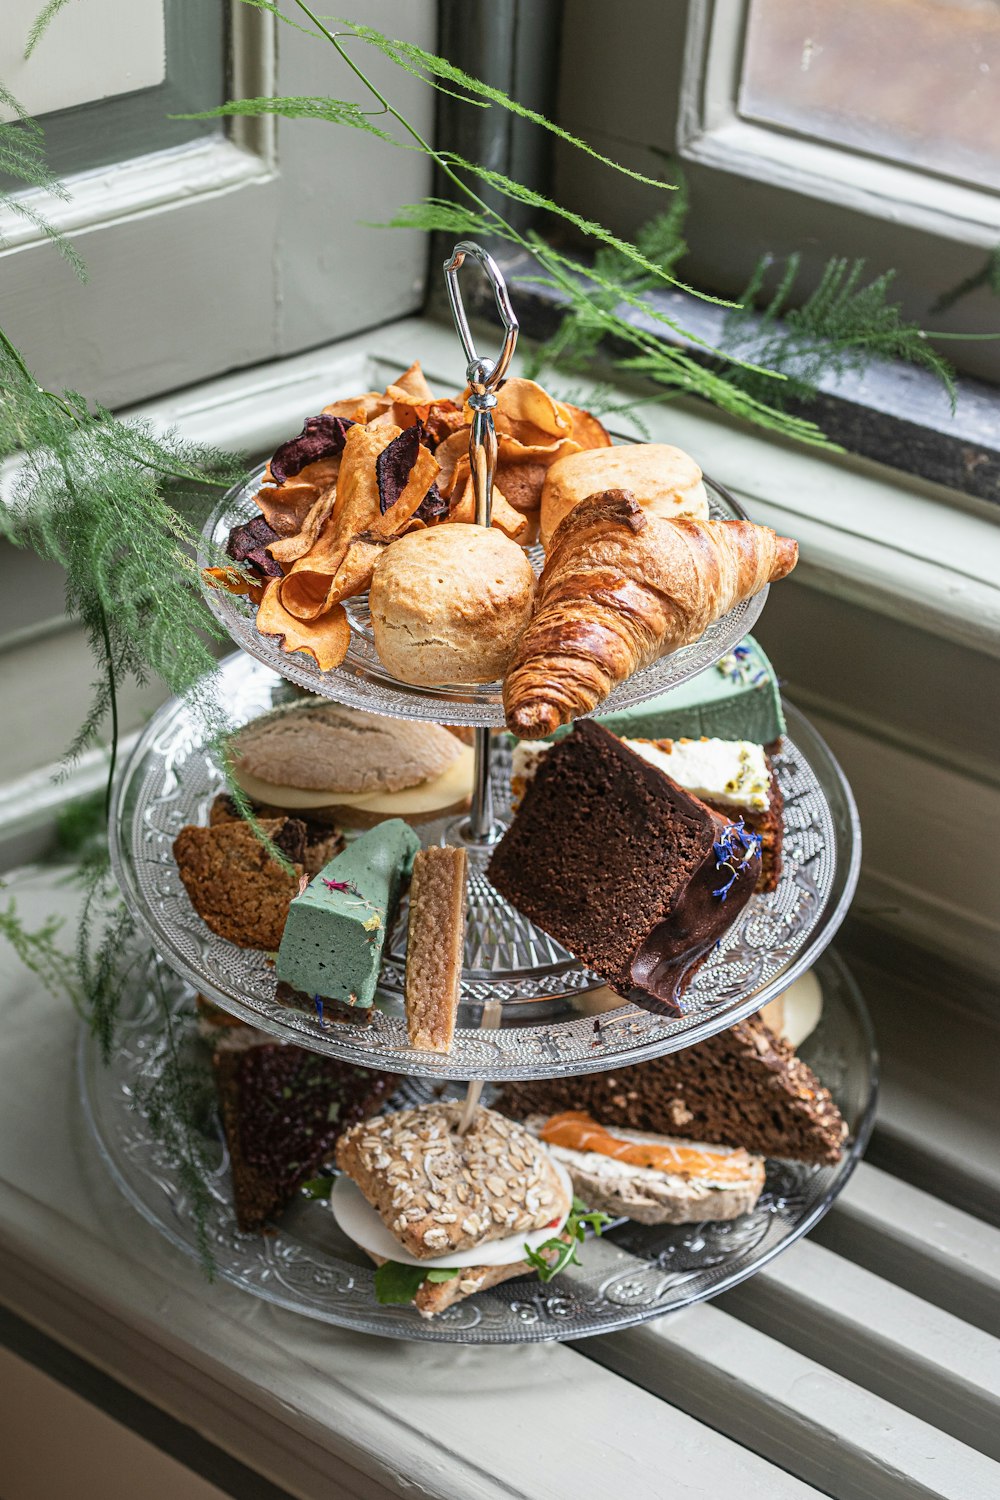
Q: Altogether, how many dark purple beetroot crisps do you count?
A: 4